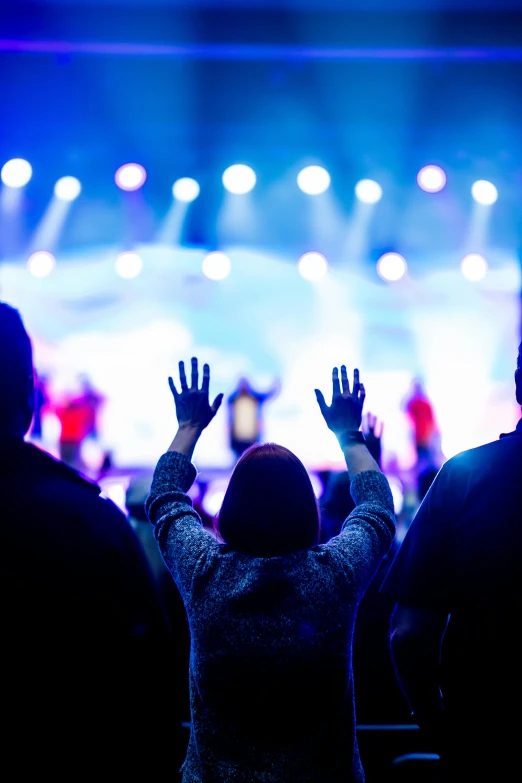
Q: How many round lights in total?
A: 15